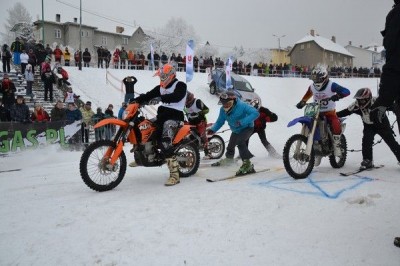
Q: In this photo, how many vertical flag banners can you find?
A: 3